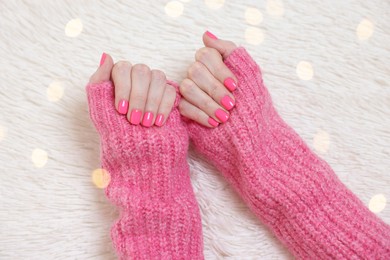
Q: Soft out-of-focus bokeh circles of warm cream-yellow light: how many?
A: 14